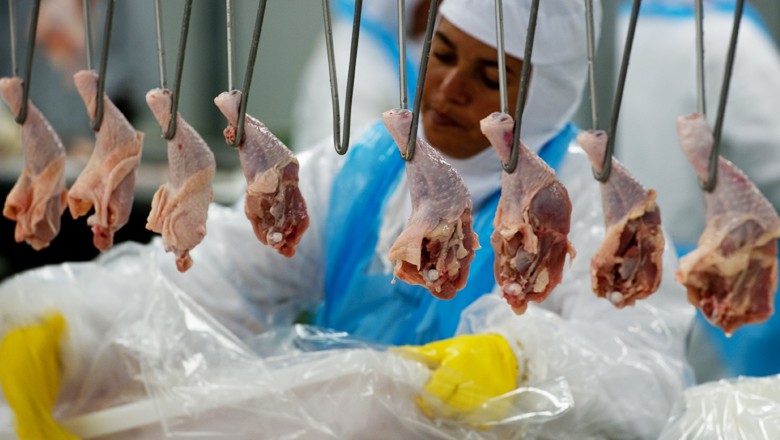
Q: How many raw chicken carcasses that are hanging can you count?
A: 8